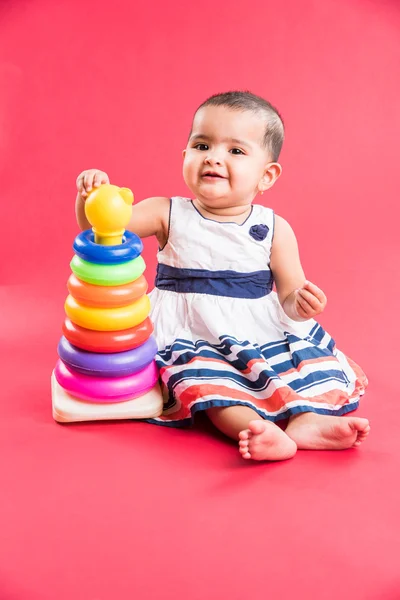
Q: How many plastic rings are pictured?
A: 7